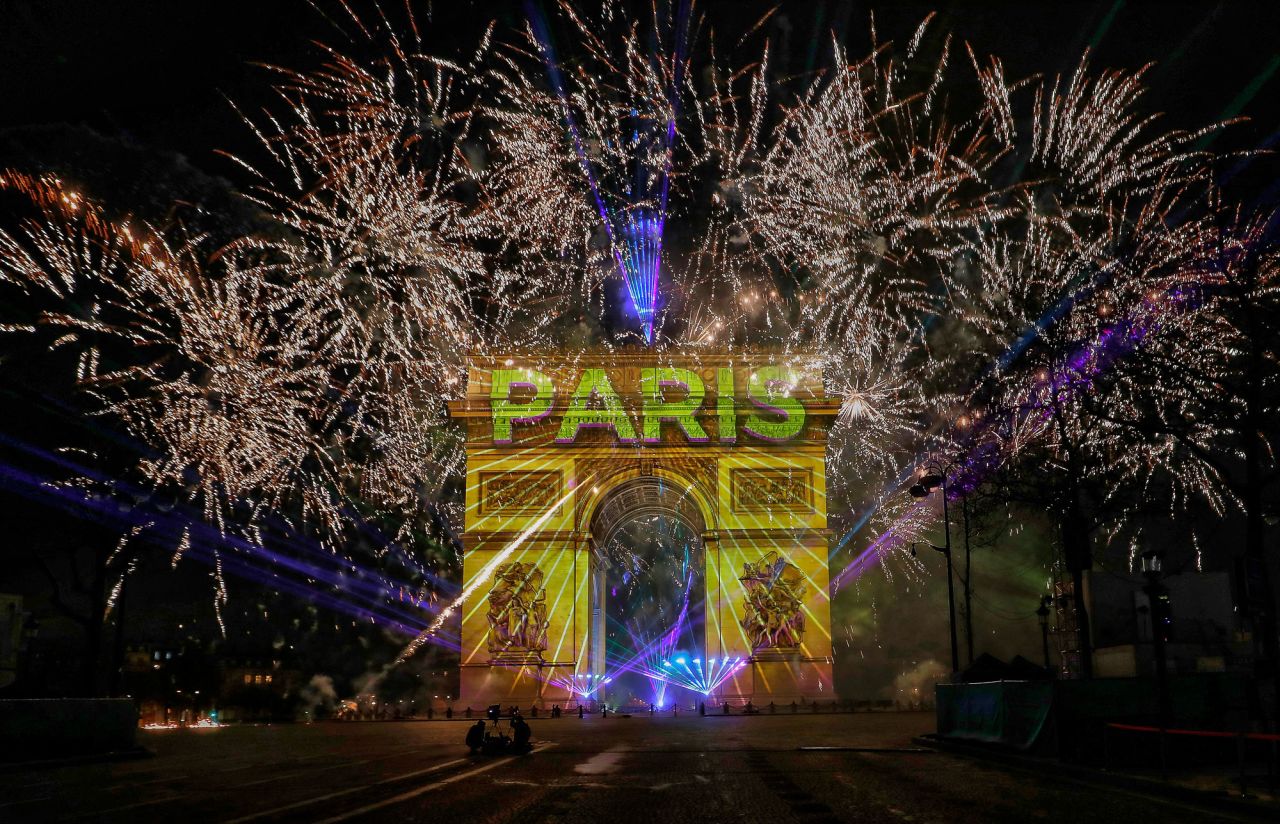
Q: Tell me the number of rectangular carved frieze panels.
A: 2